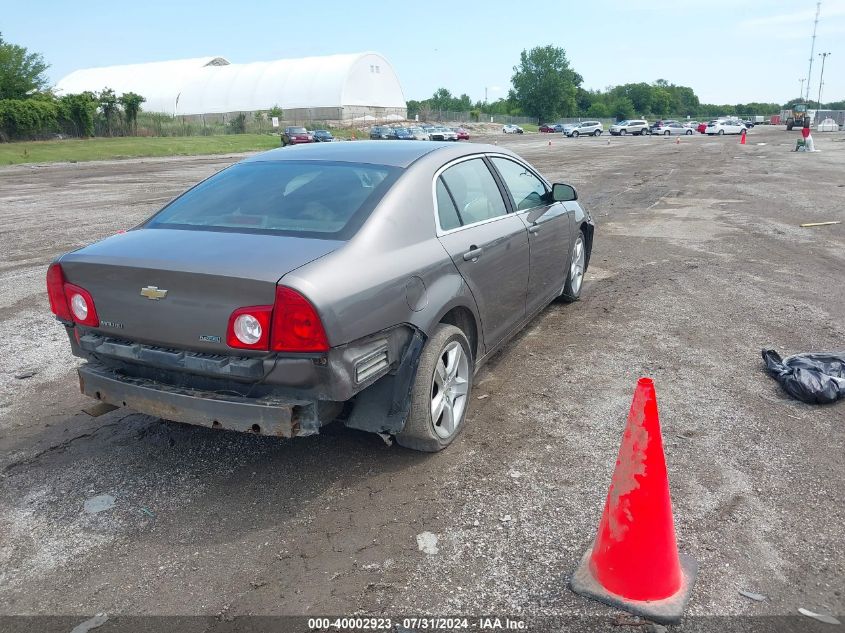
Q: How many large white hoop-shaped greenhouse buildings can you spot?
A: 2